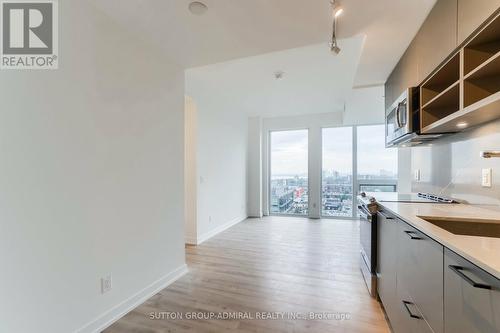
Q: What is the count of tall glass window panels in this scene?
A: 3